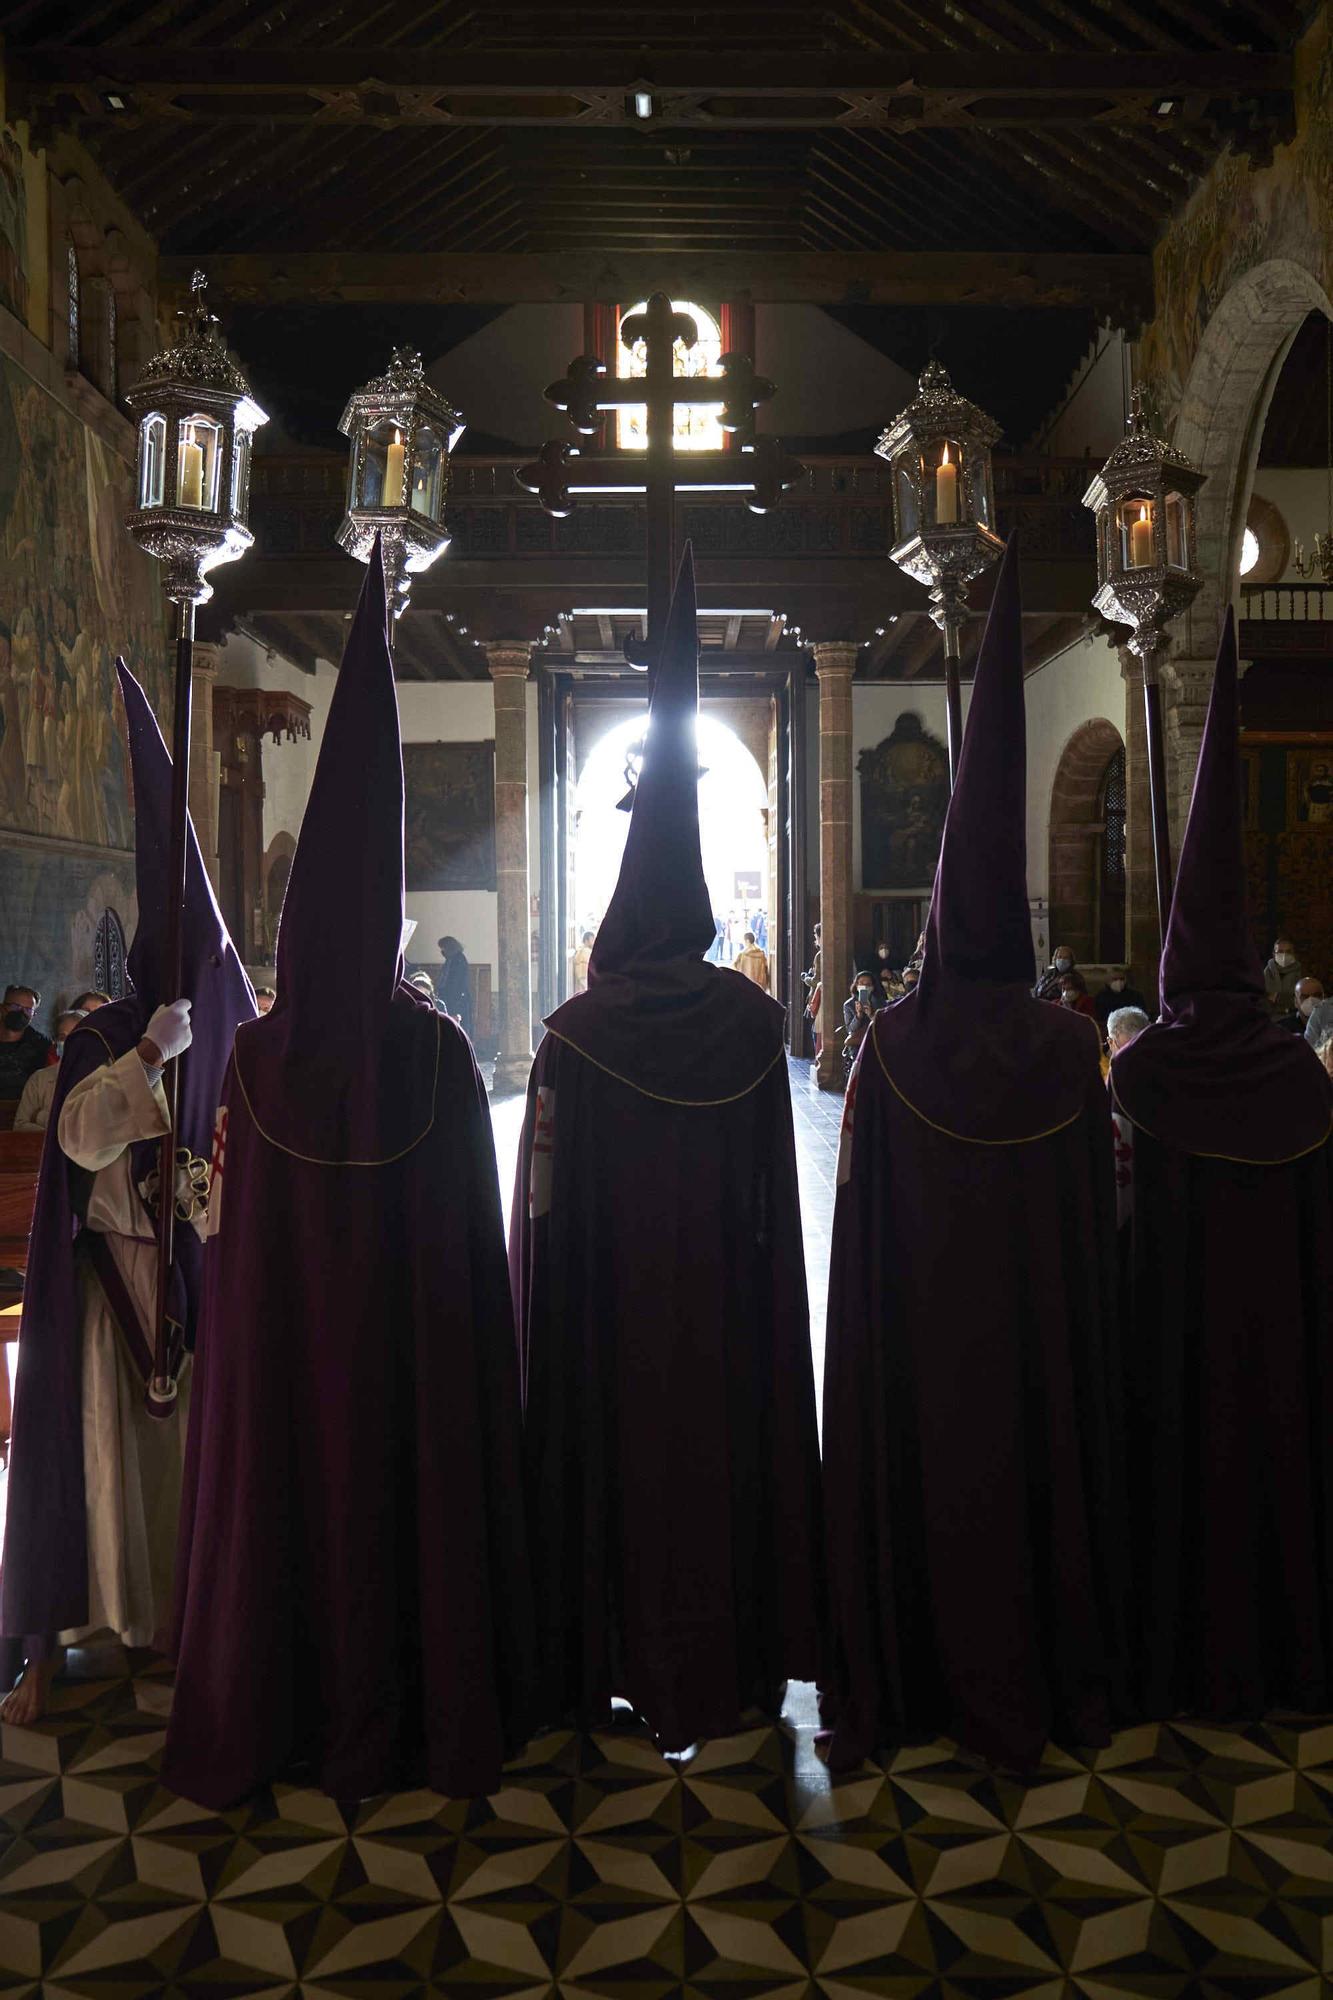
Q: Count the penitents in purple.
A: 5